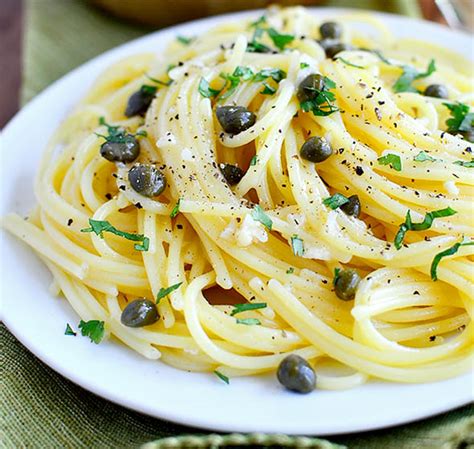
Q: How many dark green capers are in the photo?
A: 14